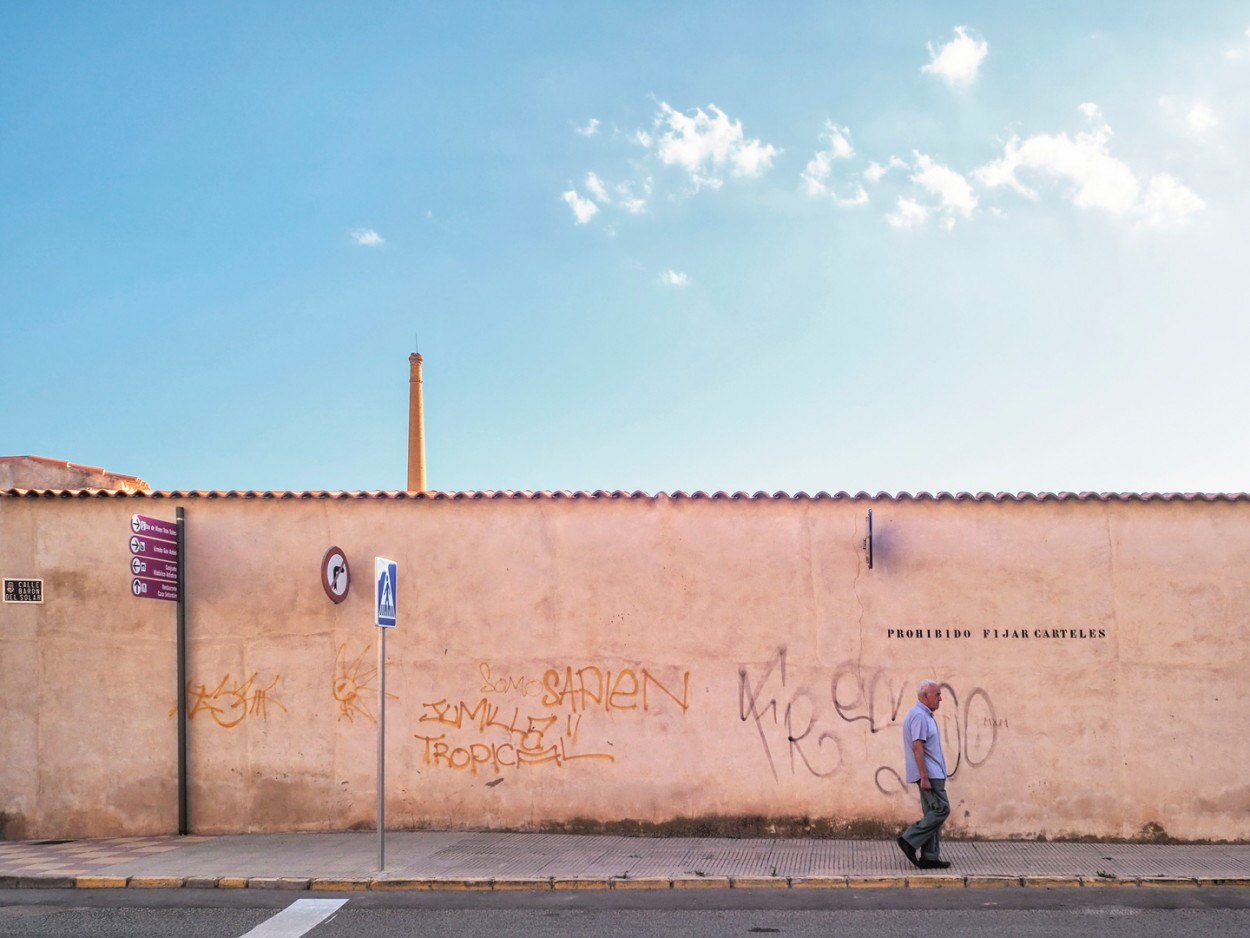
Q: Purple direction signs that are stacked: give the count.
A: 4